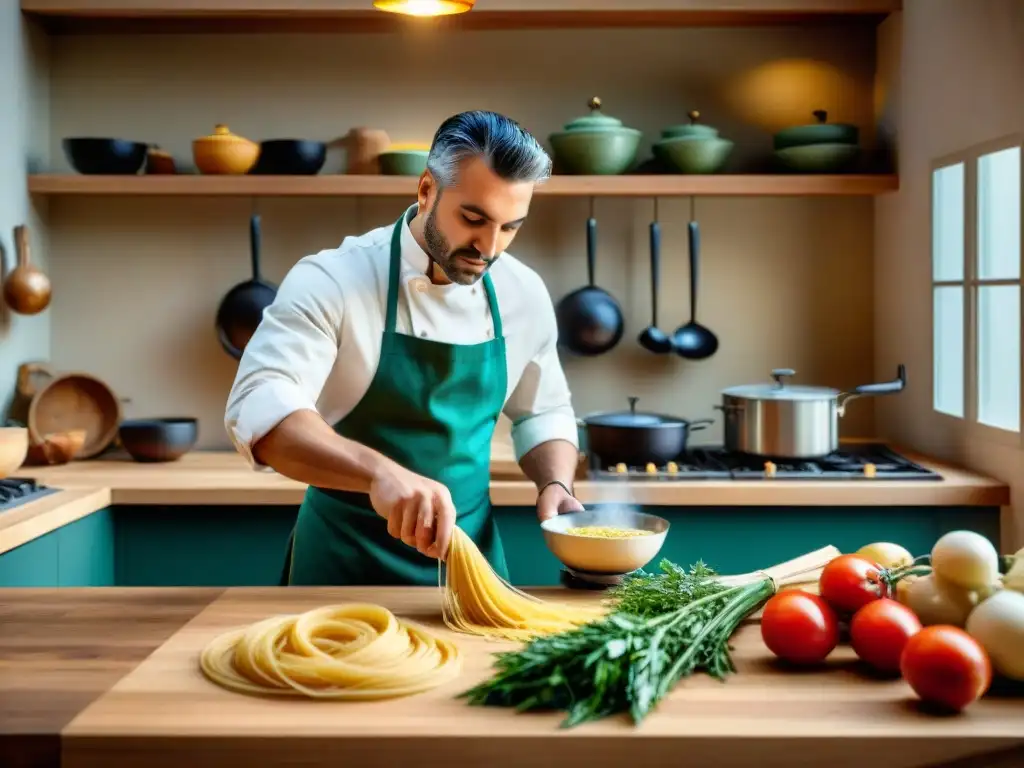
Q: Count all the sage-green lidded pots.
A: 3